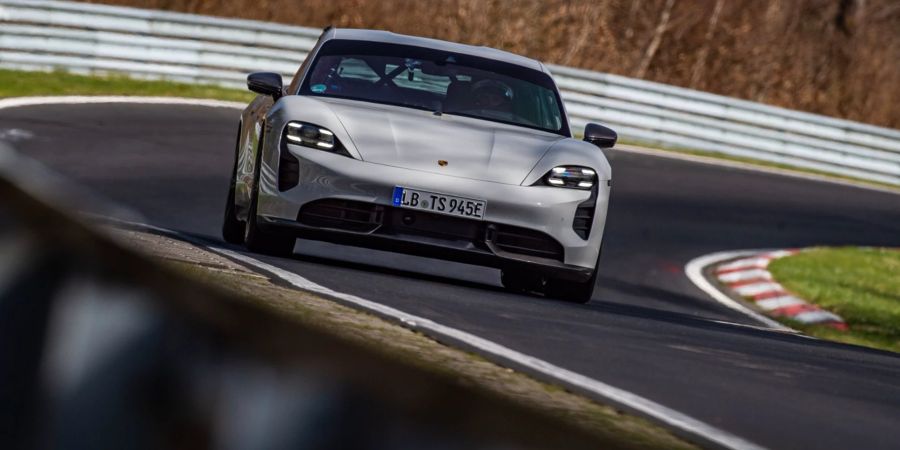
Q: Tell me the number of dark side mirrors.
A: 2